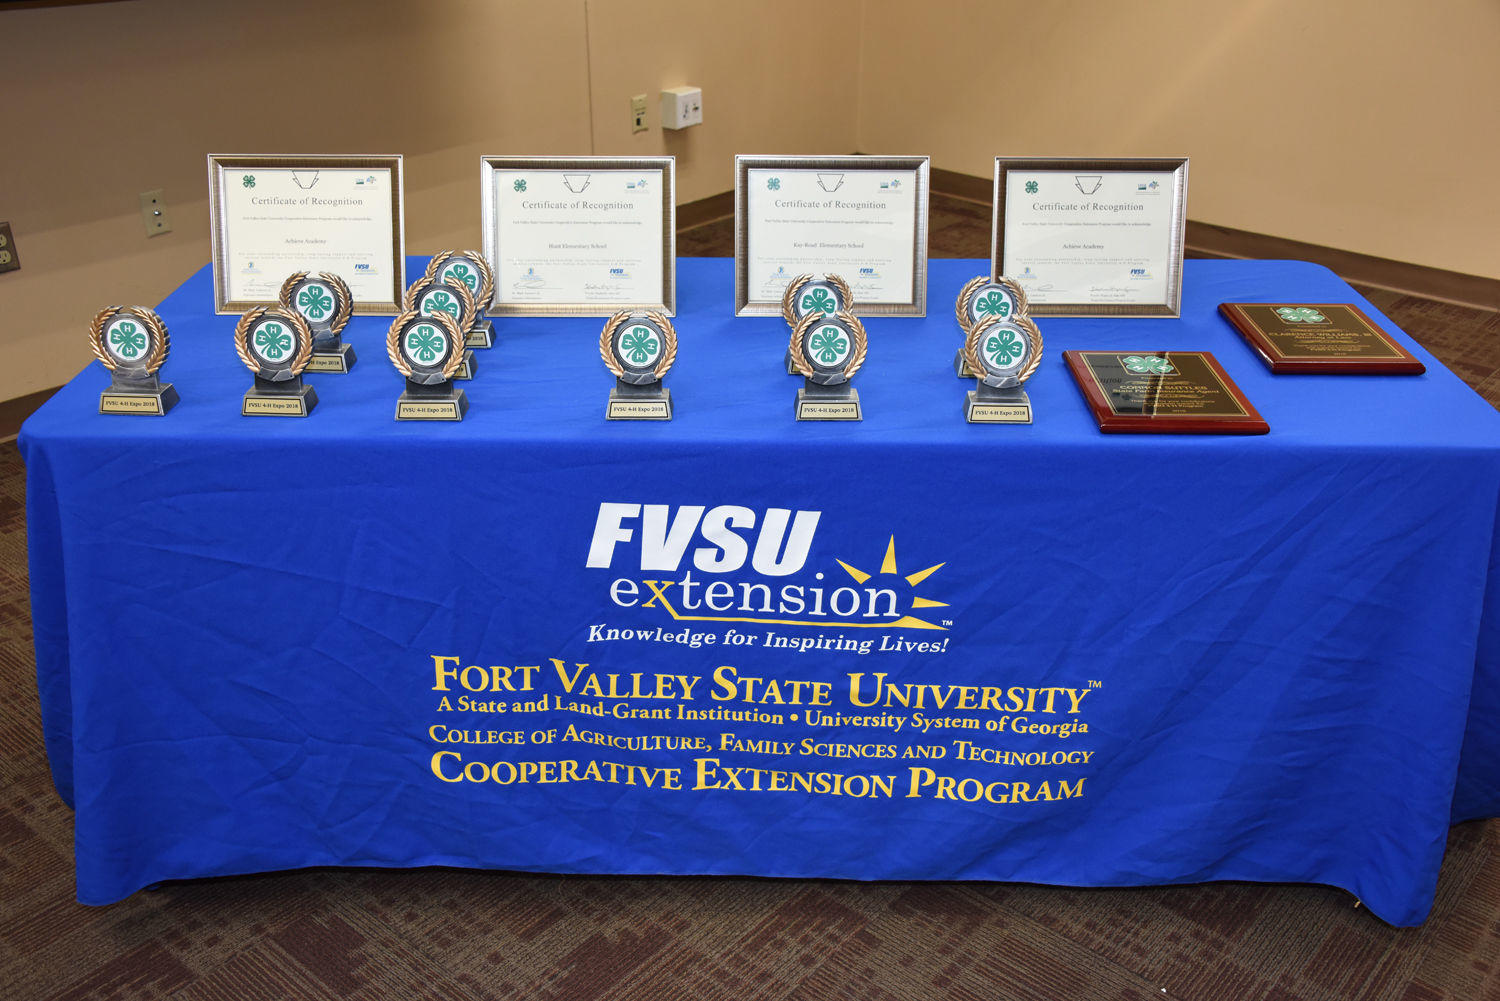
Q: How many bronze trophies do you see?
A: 11